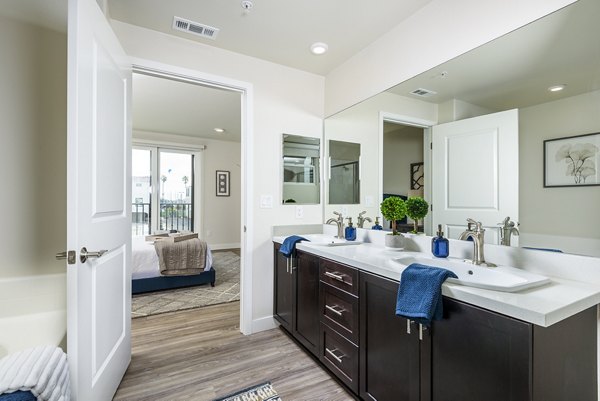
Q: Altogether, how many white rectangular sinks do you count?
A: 2